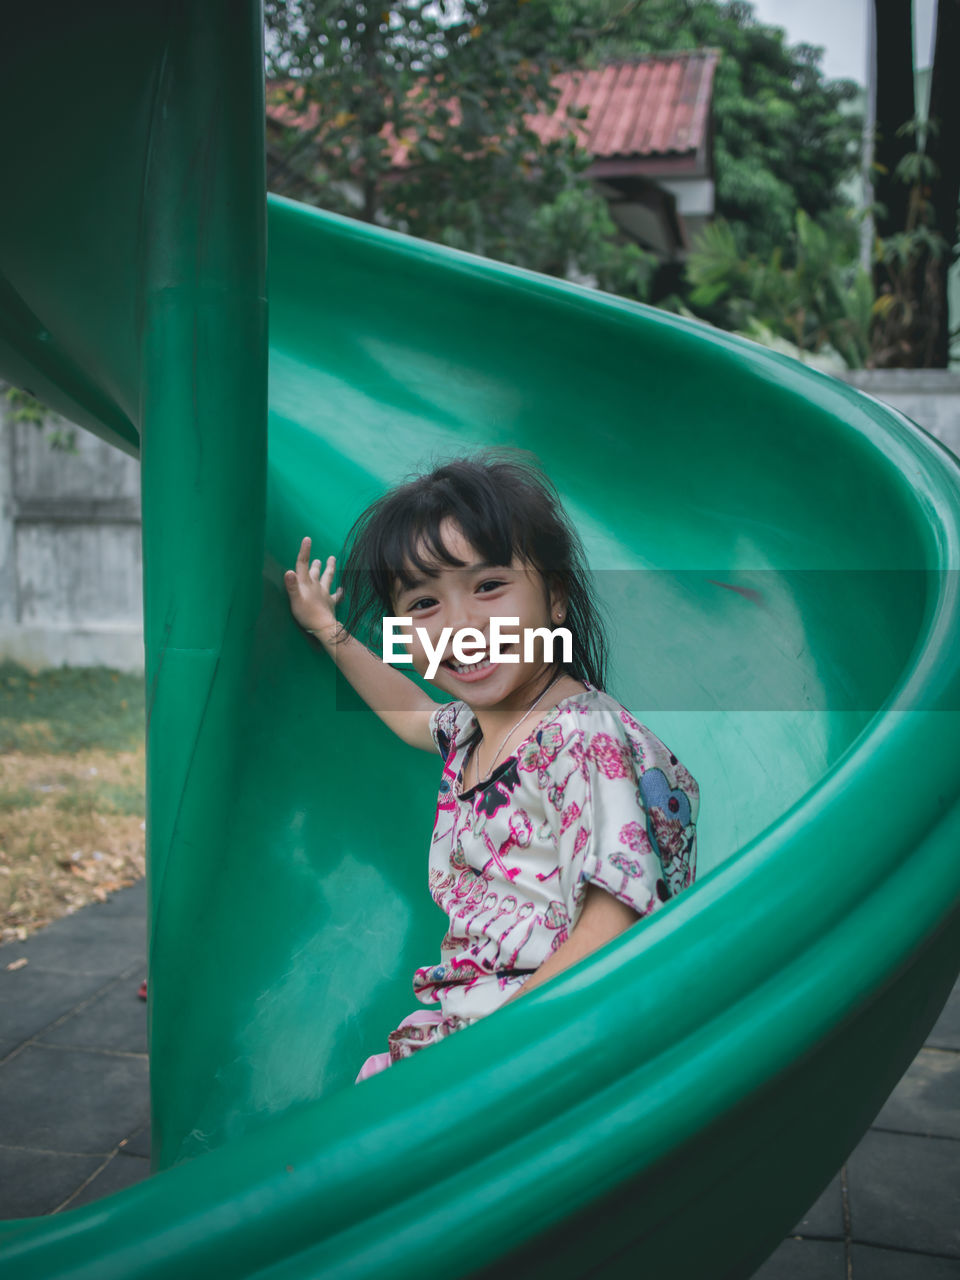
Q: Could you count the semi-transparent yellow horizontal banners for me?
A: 0